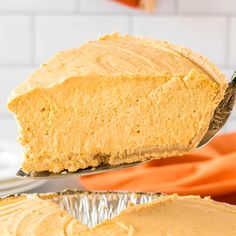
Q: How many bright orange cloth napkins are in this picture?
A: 1